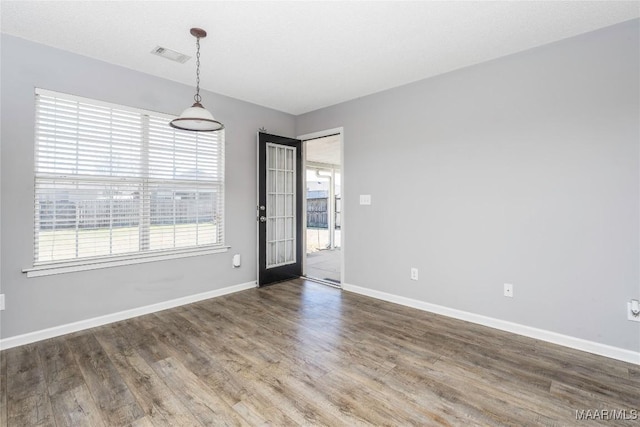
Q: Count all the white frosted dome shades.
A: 1